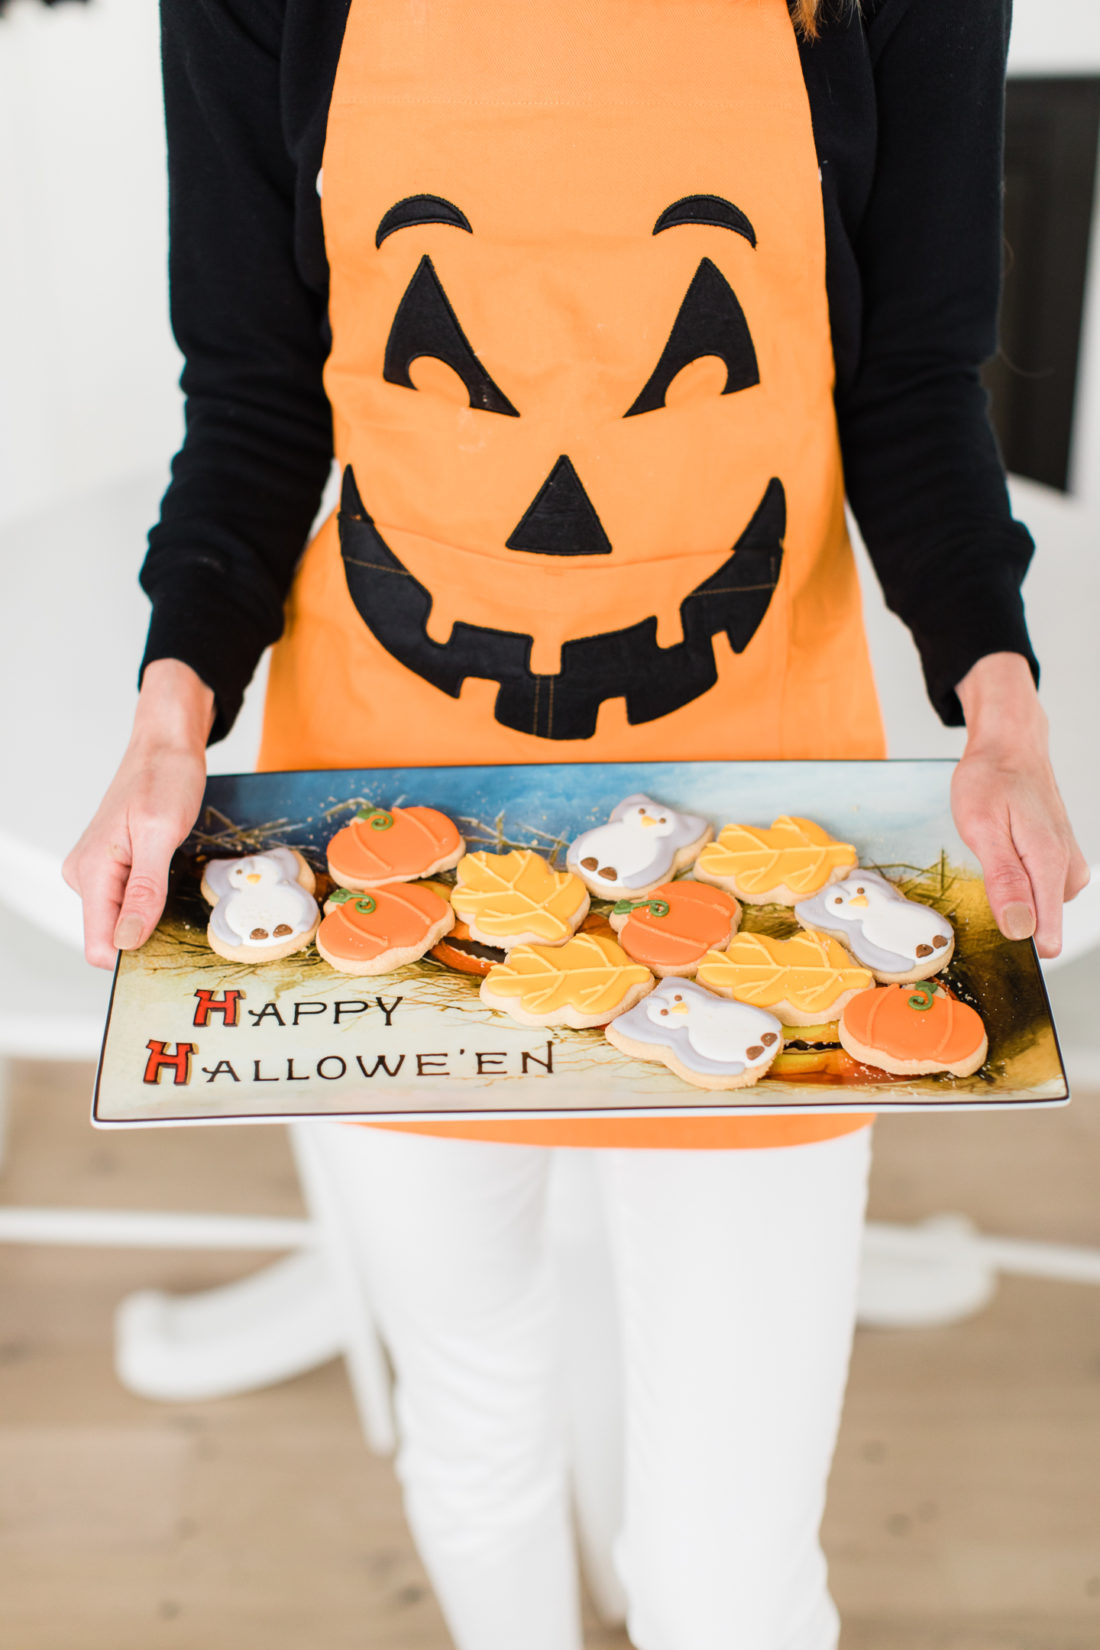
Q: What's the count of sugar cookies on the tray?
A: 12